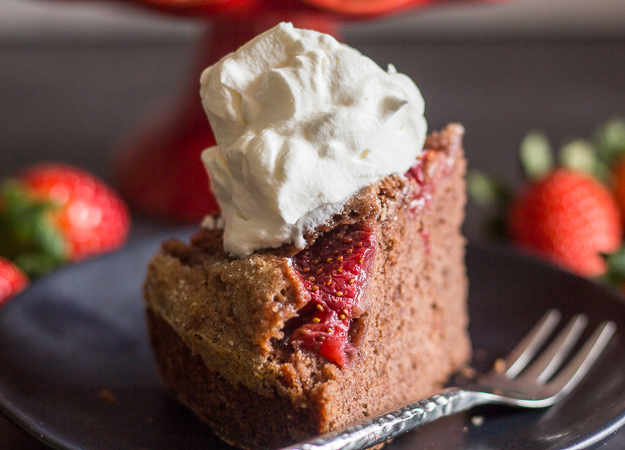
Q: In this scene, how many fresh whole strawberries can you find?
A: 4